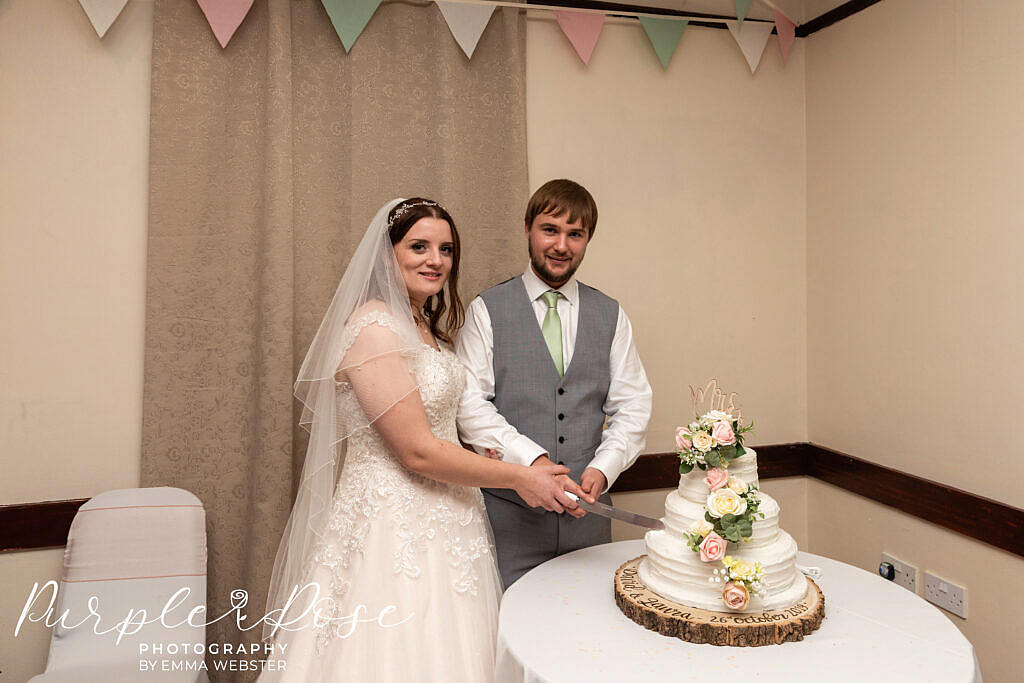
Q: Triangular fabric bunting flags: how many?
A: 9